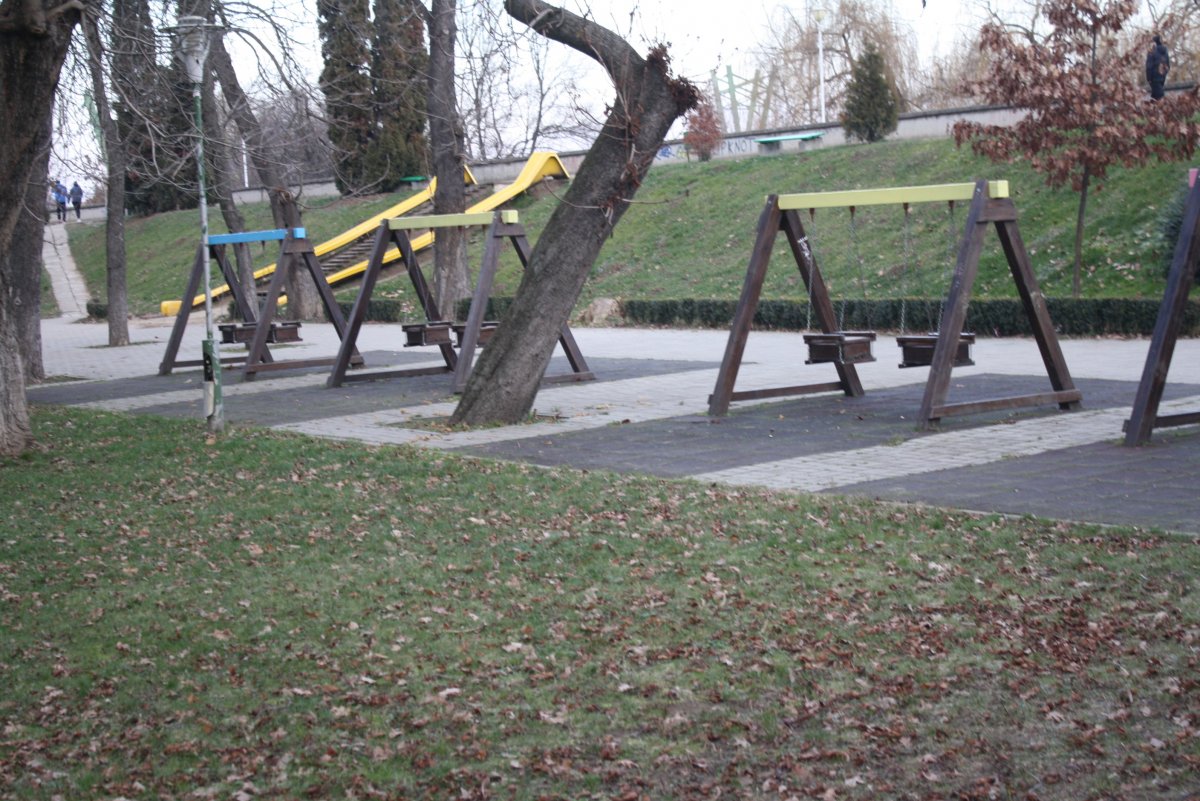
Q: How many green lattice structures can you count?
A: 1